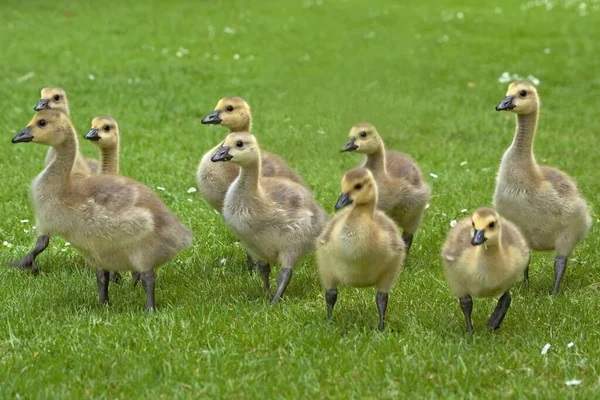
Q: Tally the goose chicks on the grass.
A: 9